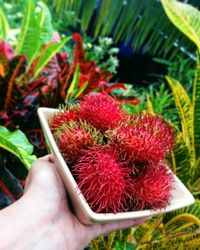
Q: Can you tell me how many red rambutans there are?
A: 6